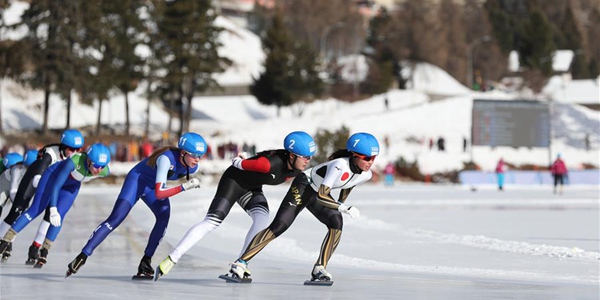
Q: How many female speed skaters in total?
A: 7